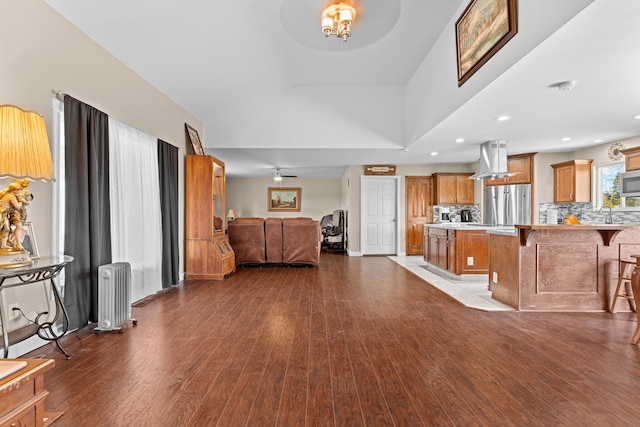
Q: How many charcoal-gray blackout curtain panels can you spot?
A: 2